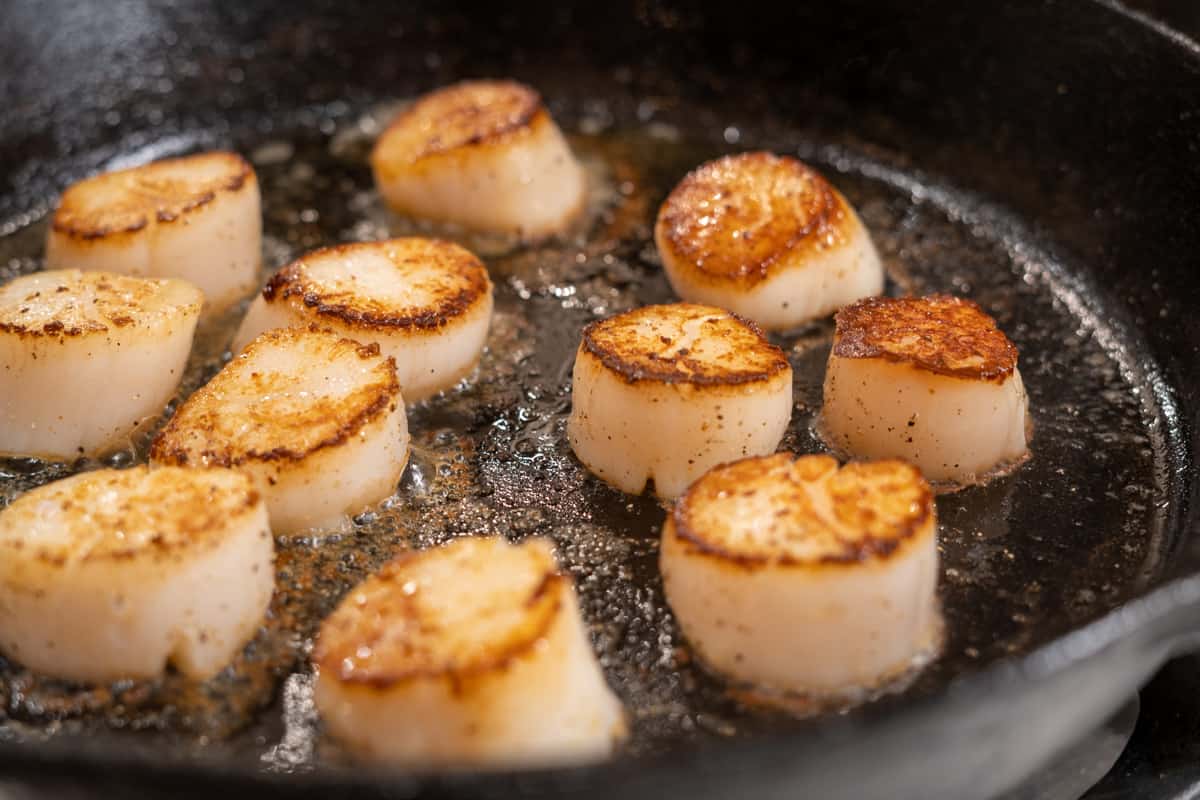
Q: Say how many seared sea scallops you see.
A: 11